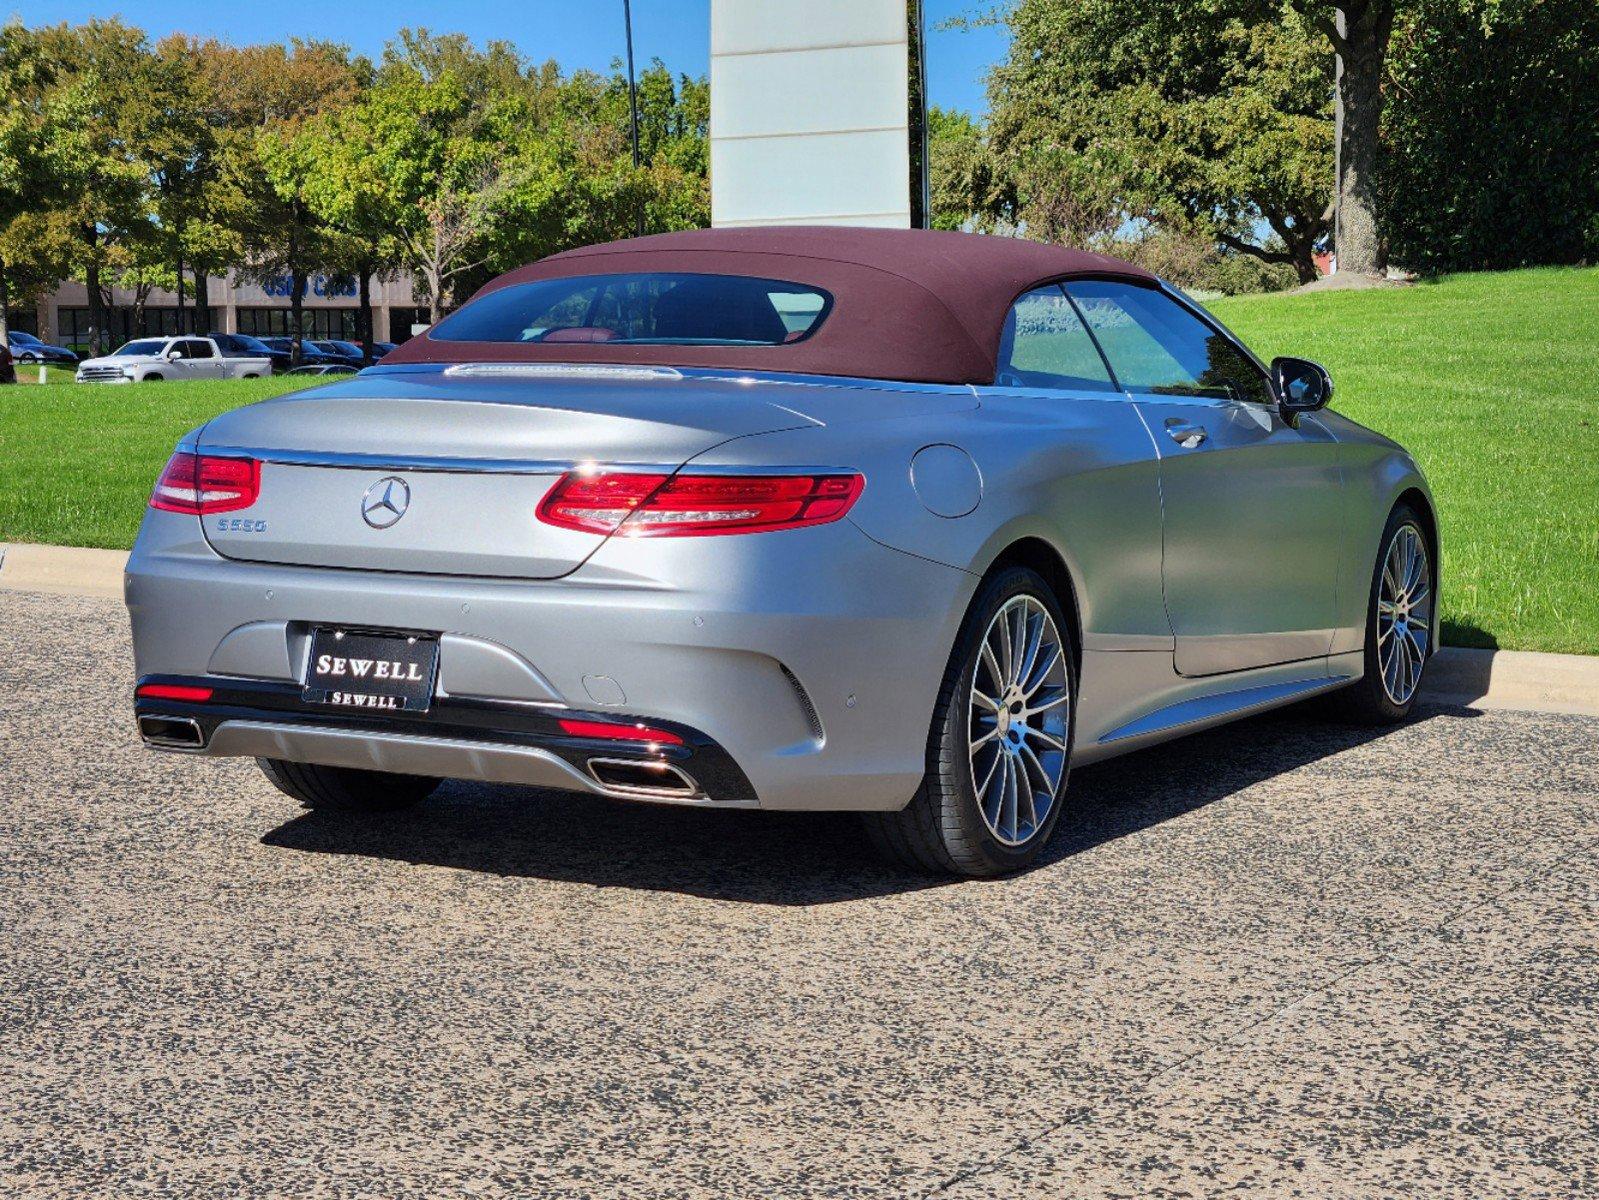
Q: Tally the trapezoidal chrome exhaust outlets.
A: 2